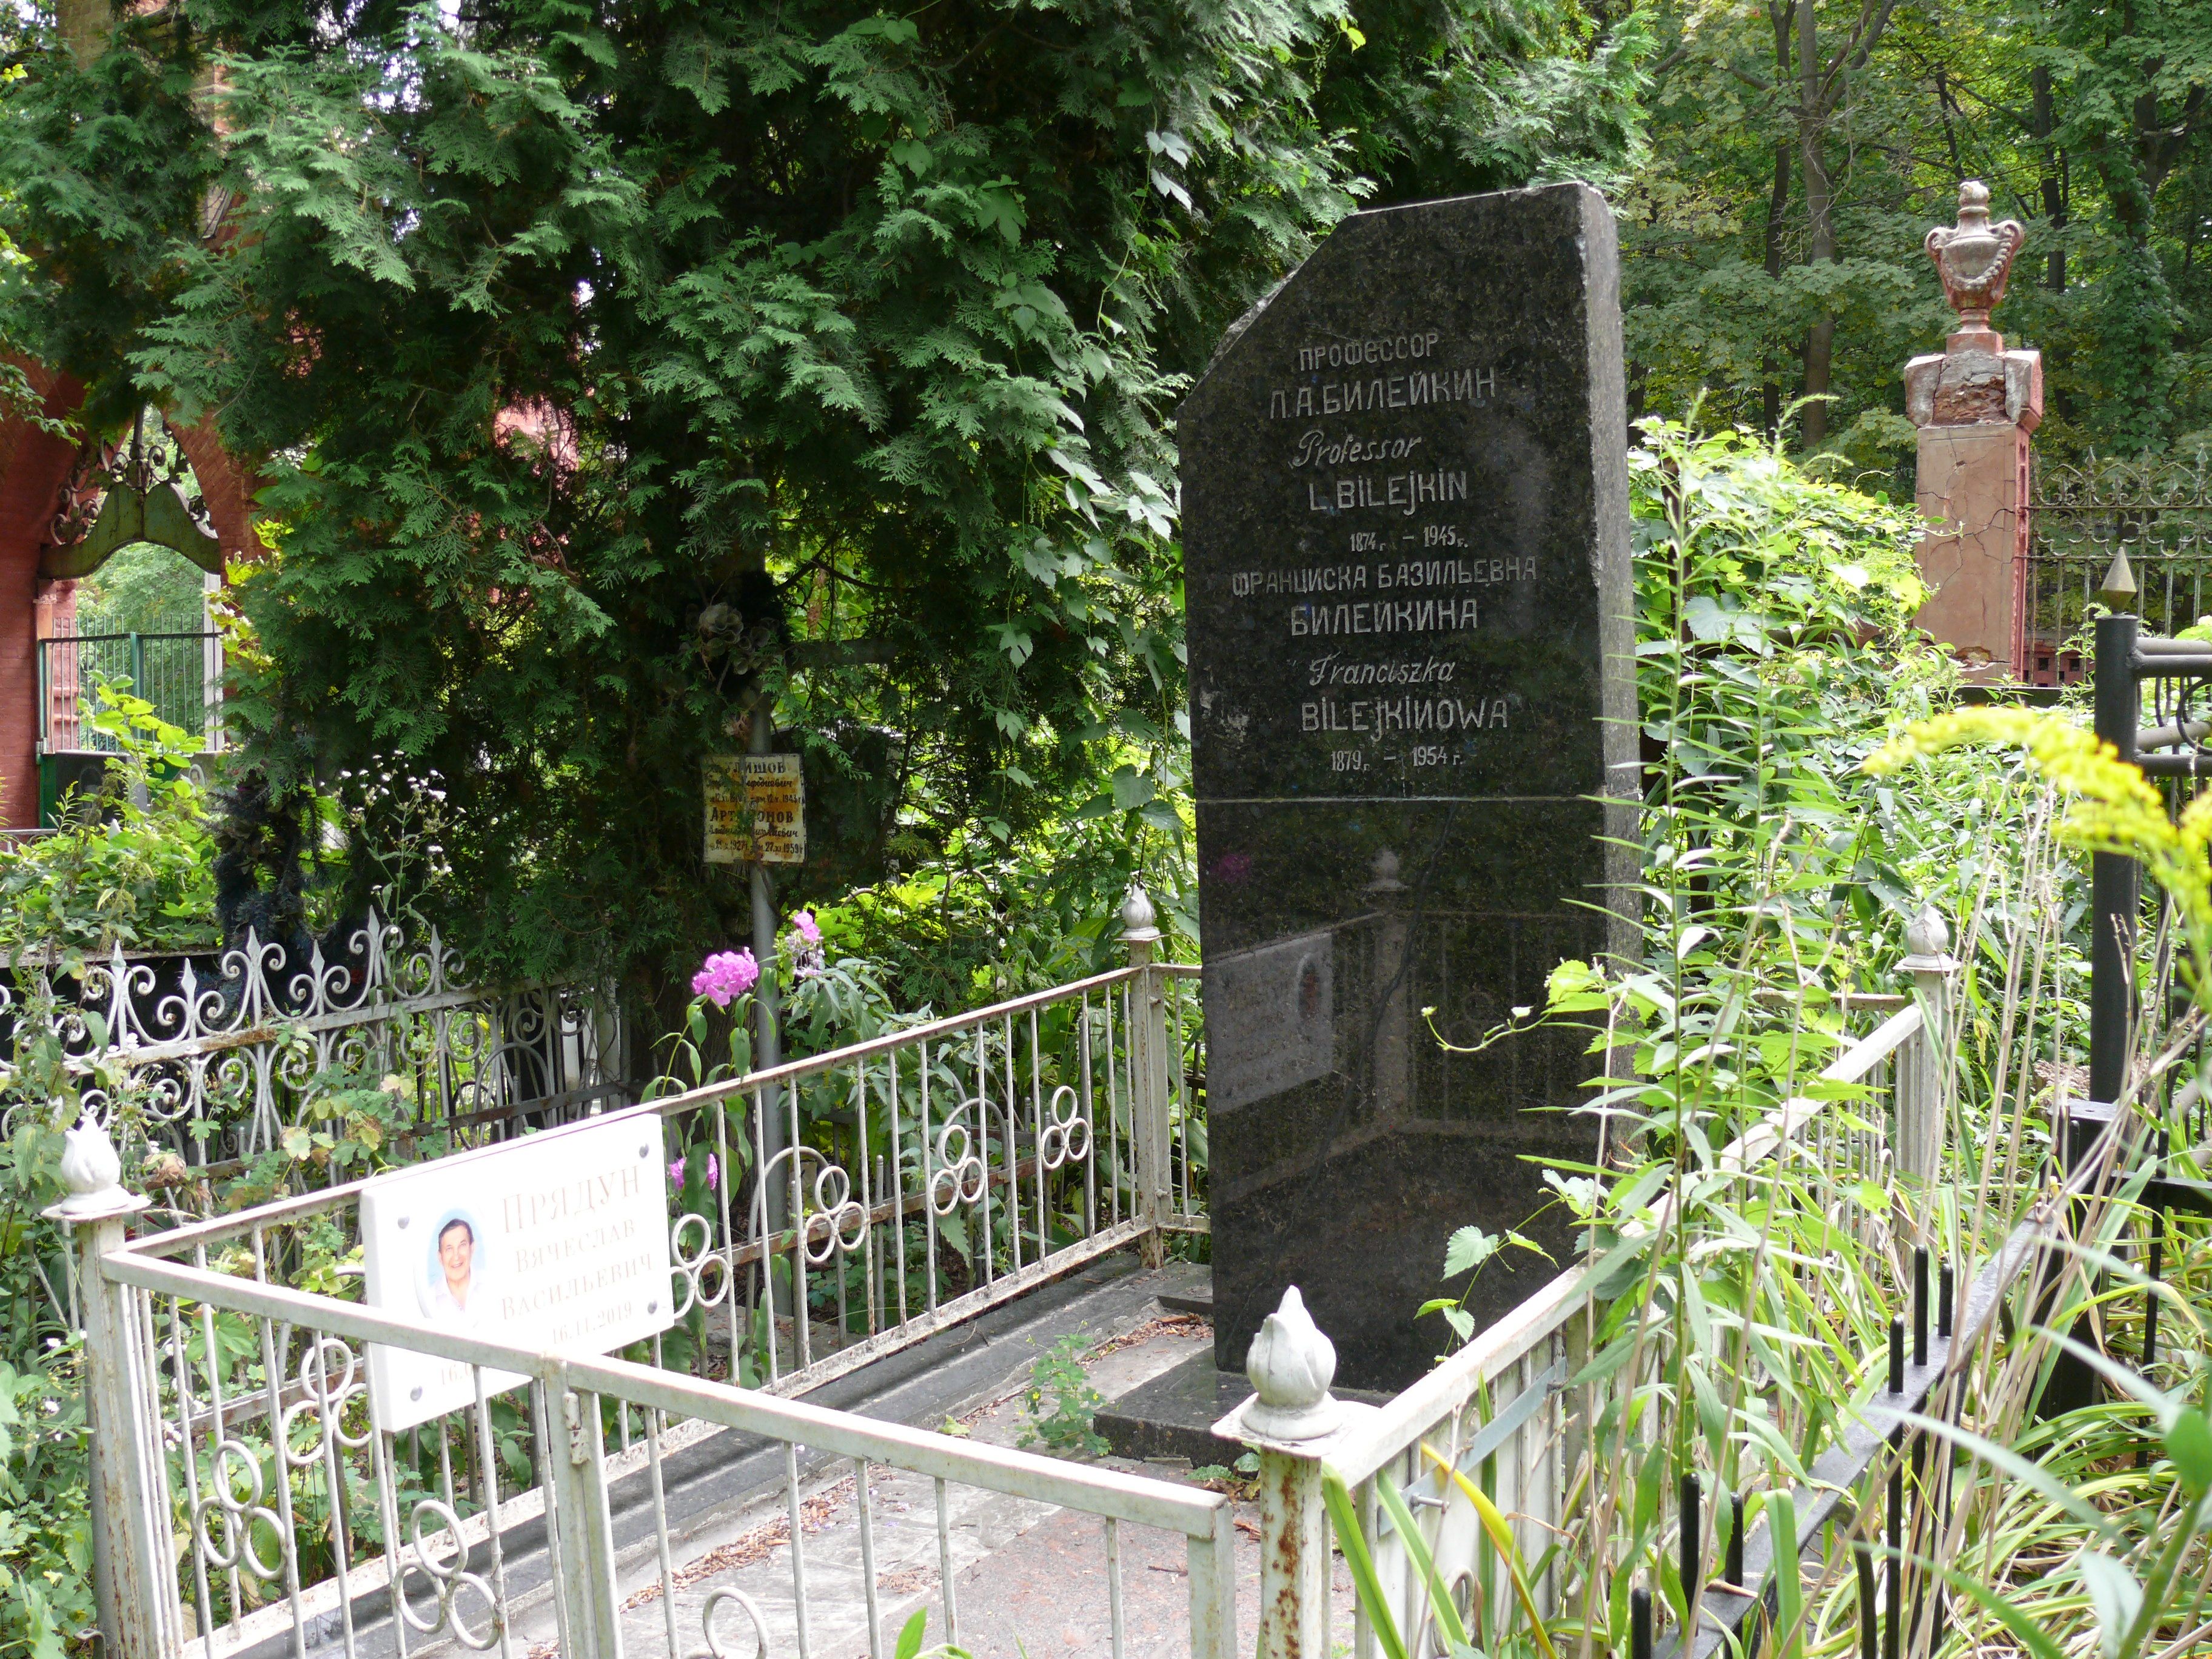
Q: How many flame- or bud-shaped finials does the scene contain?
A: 4